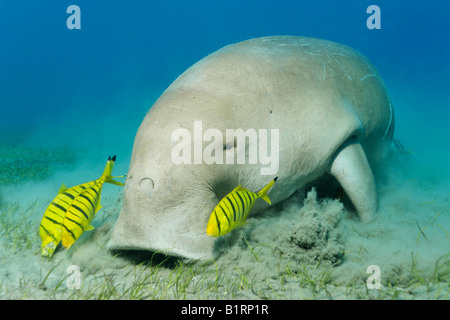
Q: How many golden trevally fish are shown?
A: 3